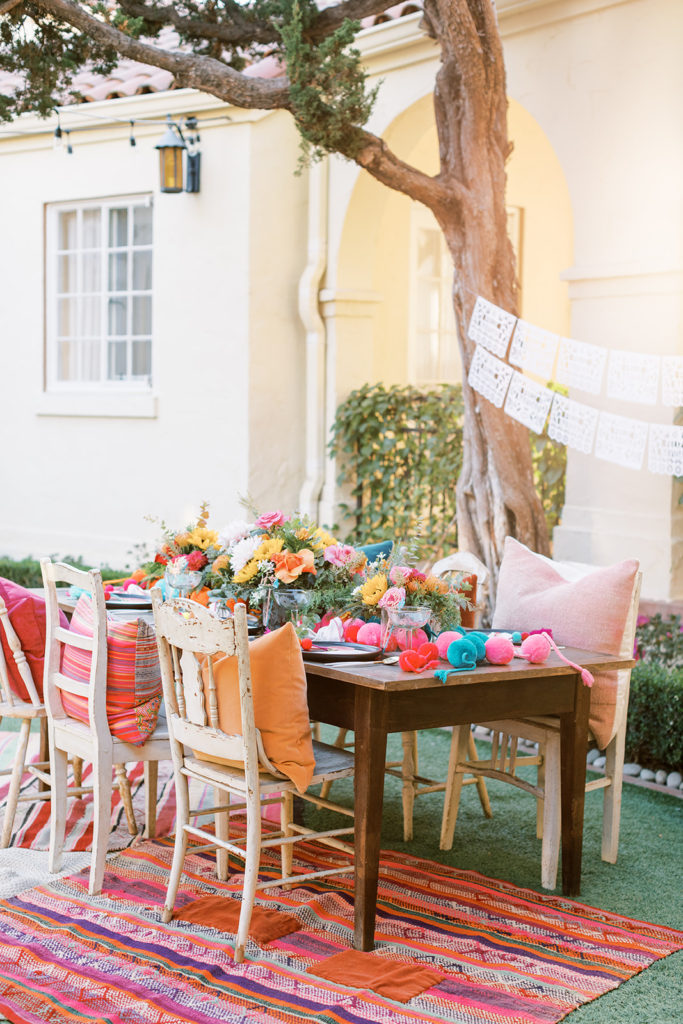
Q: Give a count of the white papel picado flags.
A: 10